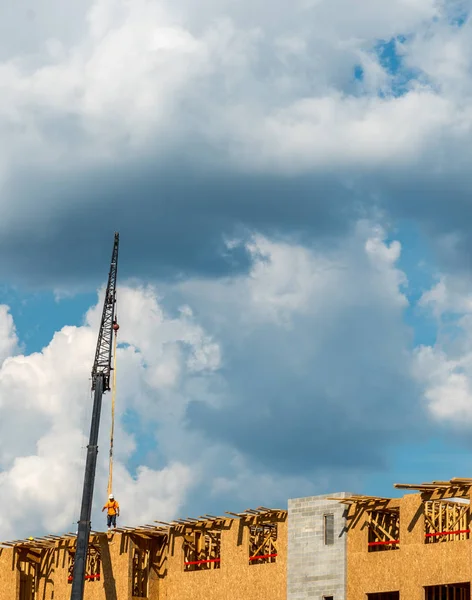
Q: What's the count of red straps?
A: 5